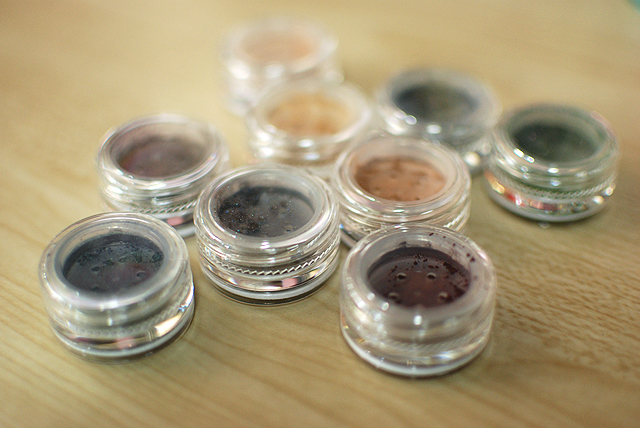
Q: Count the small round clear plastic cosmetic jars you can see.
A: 9